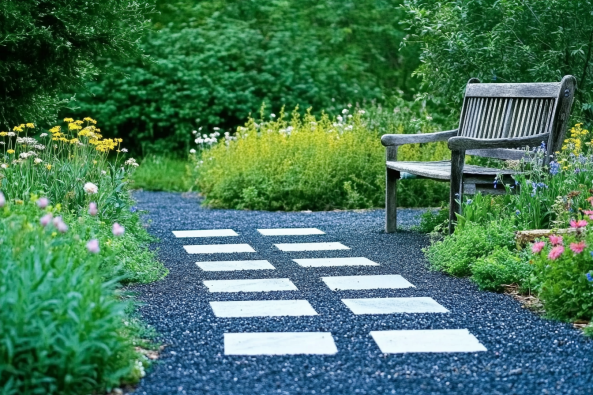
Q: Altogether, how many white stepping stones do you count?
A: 12